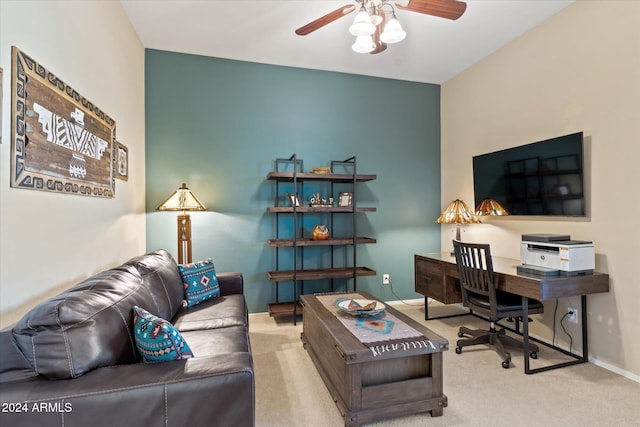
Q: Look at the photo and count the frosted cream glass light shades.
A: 3